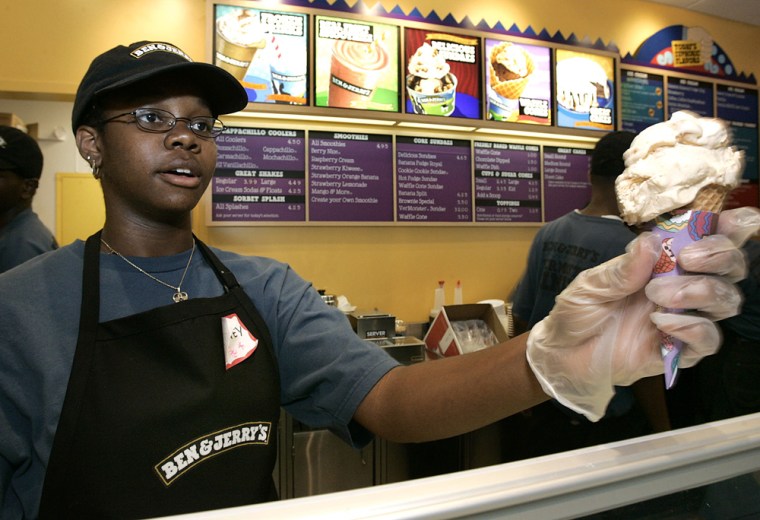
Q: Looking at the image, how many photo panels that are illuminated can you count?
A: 5